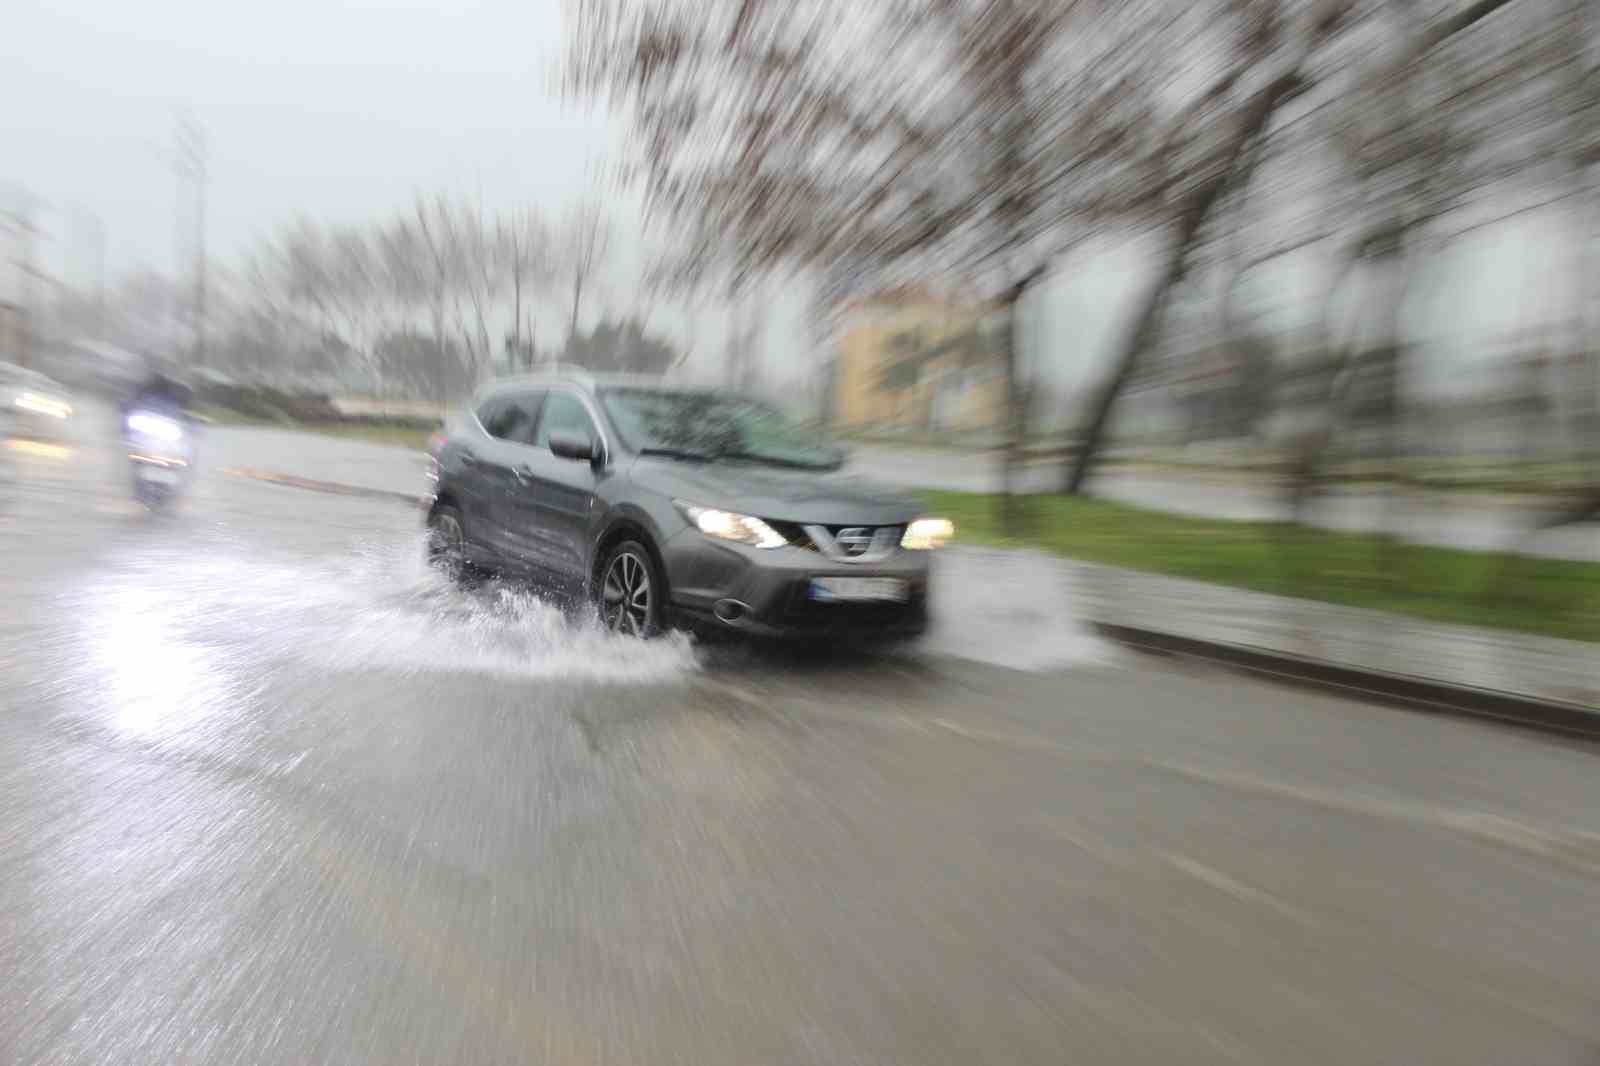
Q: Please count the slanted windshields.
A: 1